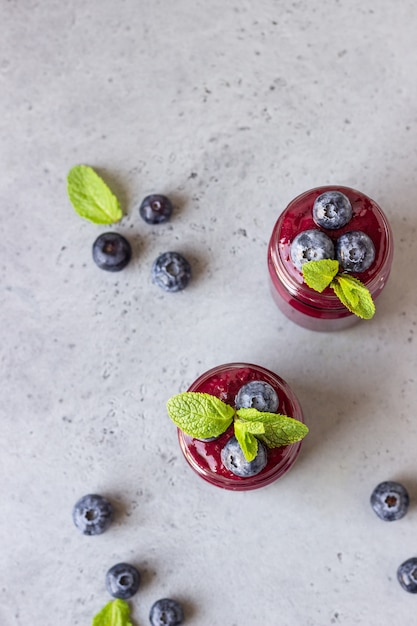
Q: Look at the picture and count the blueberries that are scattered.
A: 8